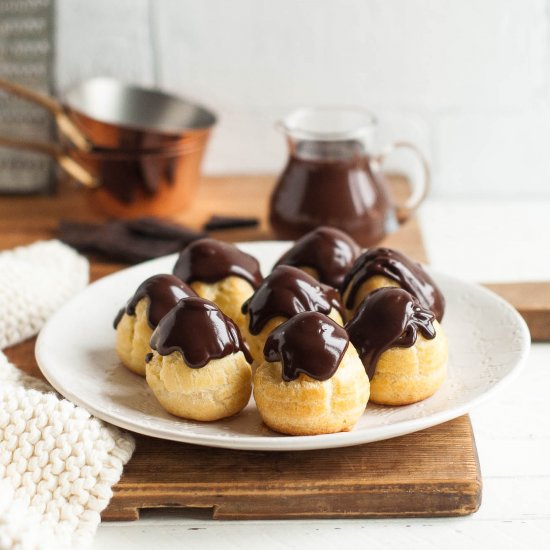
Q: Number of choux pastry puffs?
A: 8